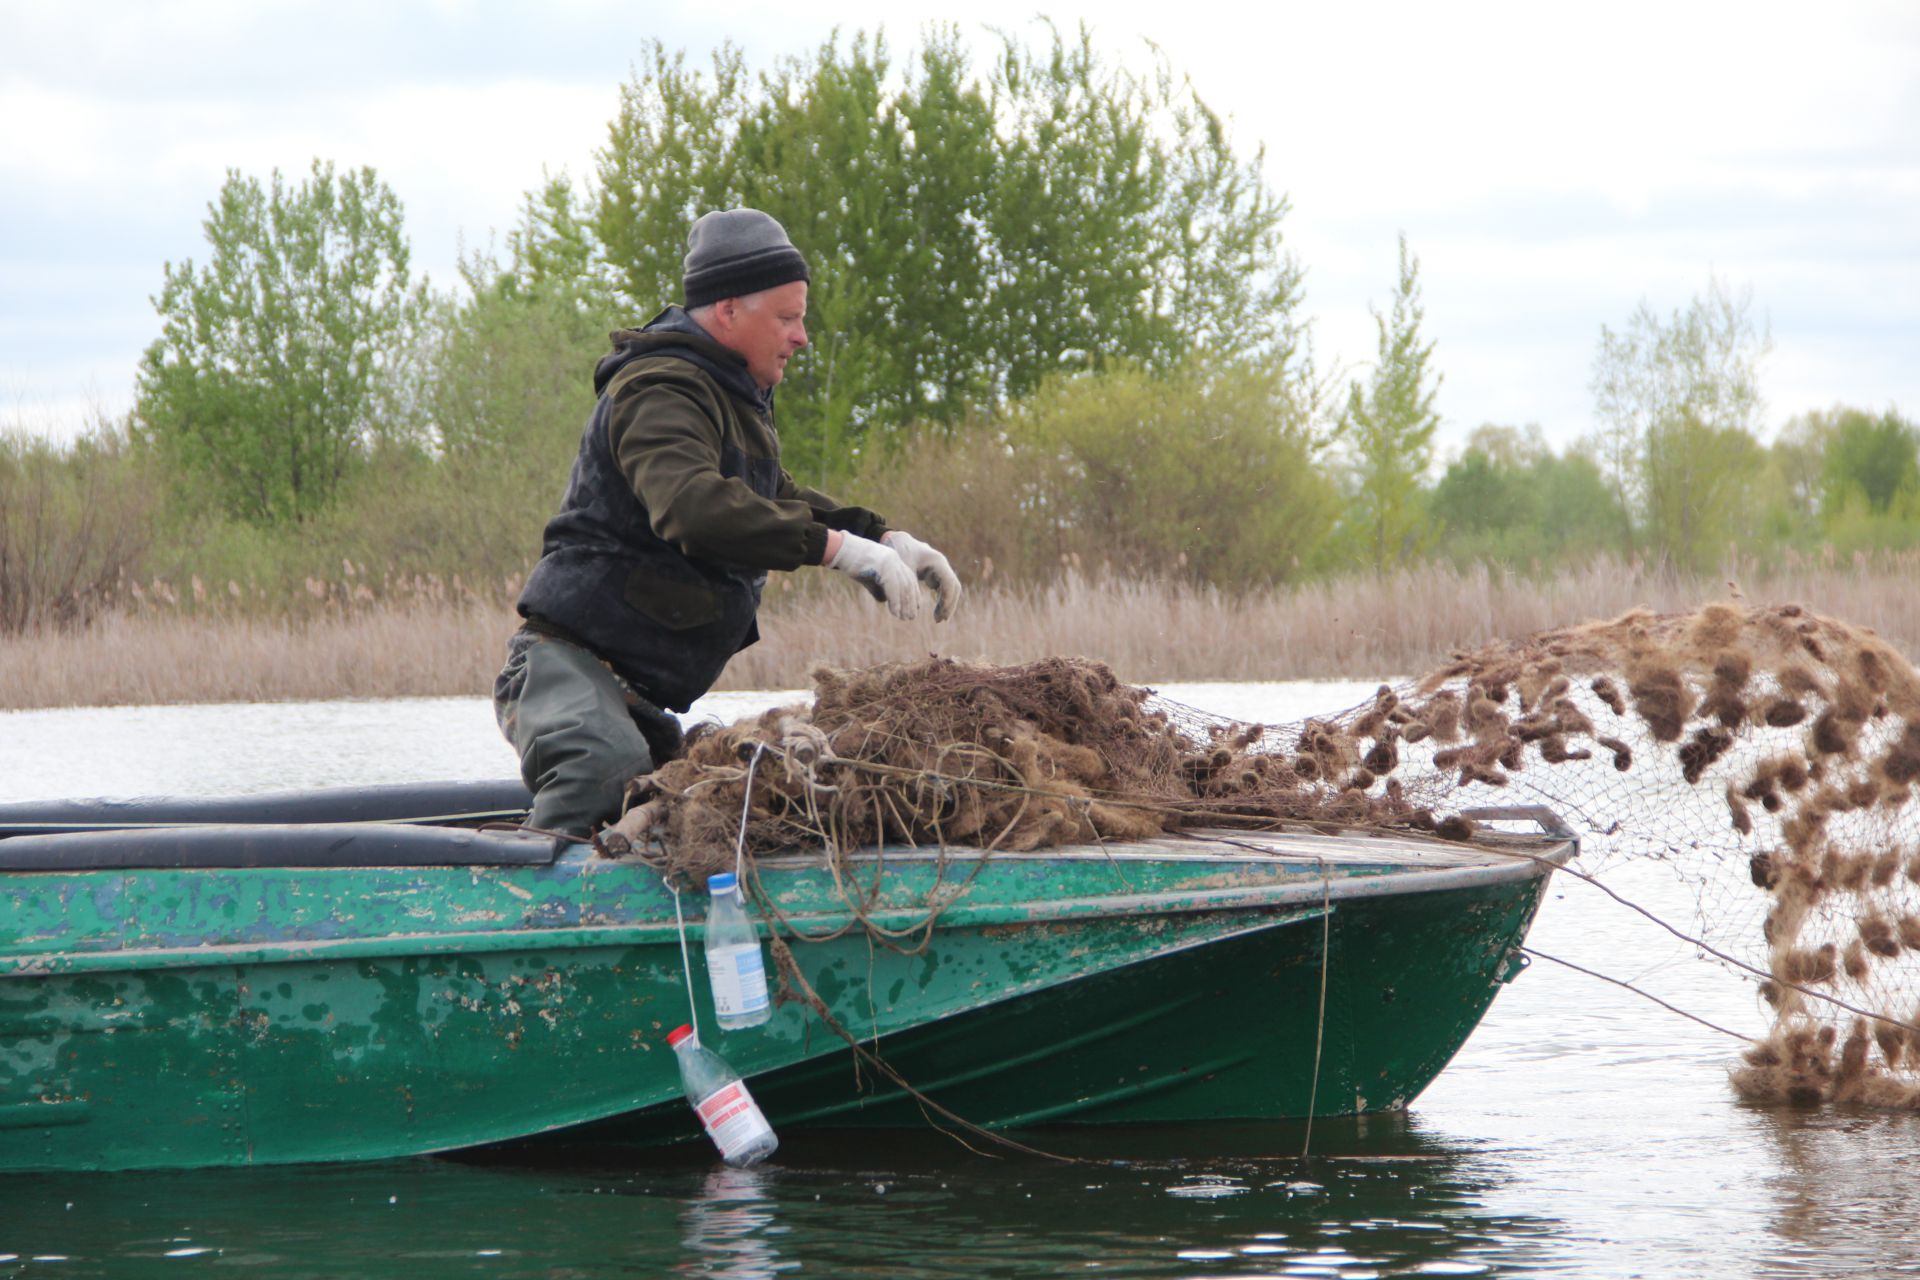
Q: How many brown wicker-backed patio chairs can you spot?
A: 0